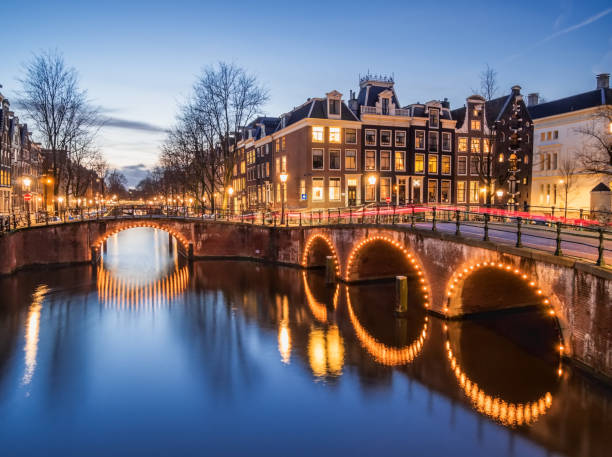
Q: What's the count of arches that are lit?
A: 4